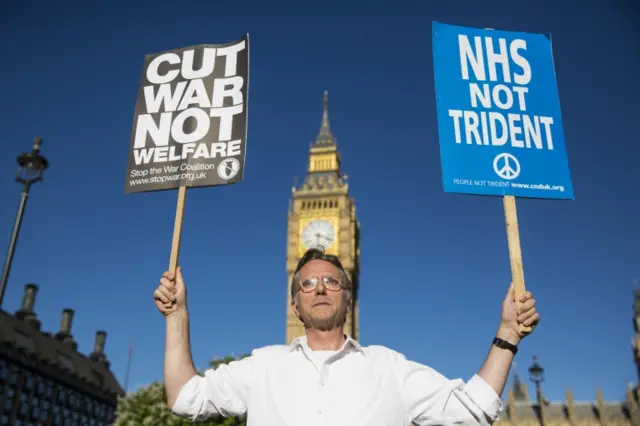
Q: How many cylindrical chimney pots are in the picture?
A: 3